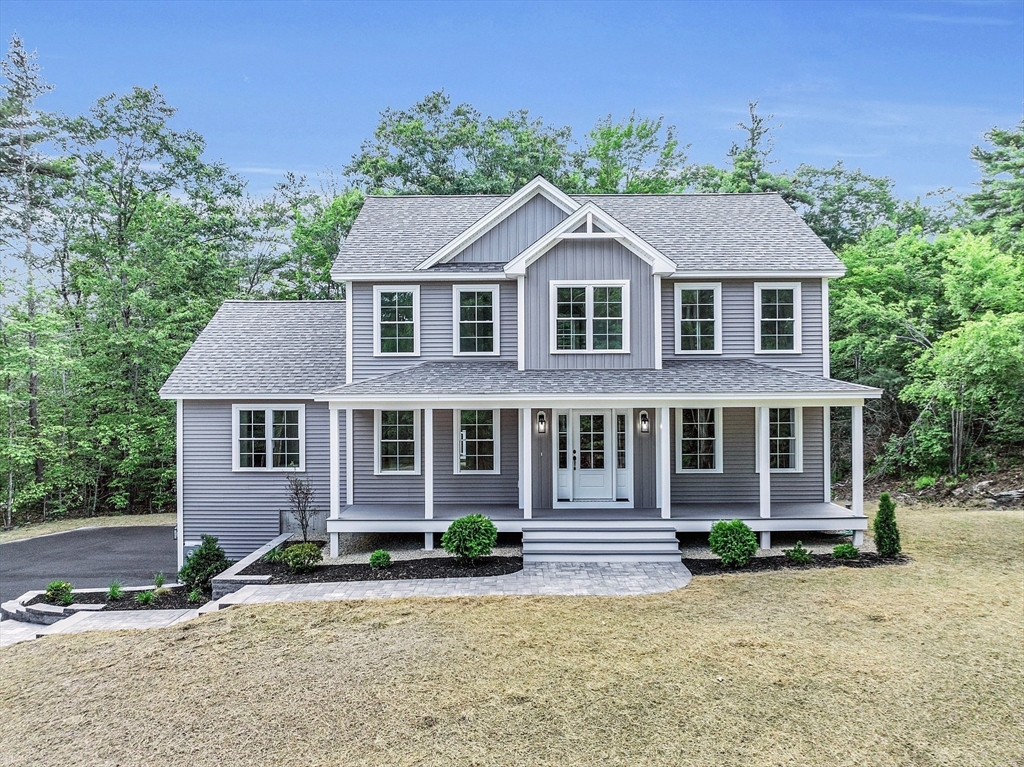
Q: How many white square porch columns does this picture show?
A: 6